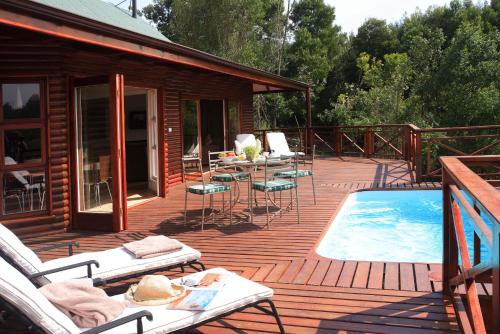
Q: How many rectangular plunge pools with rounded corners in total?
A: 1